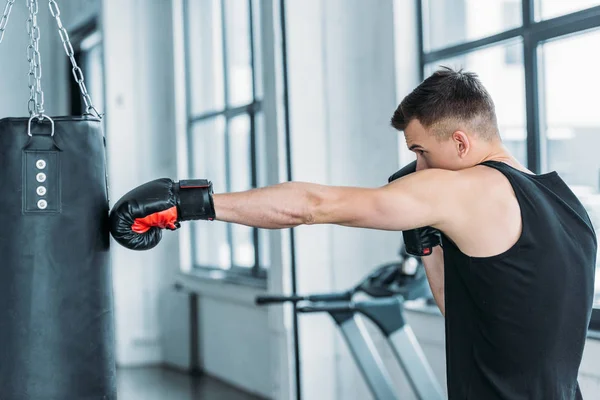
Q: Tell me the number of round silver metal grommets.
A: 4